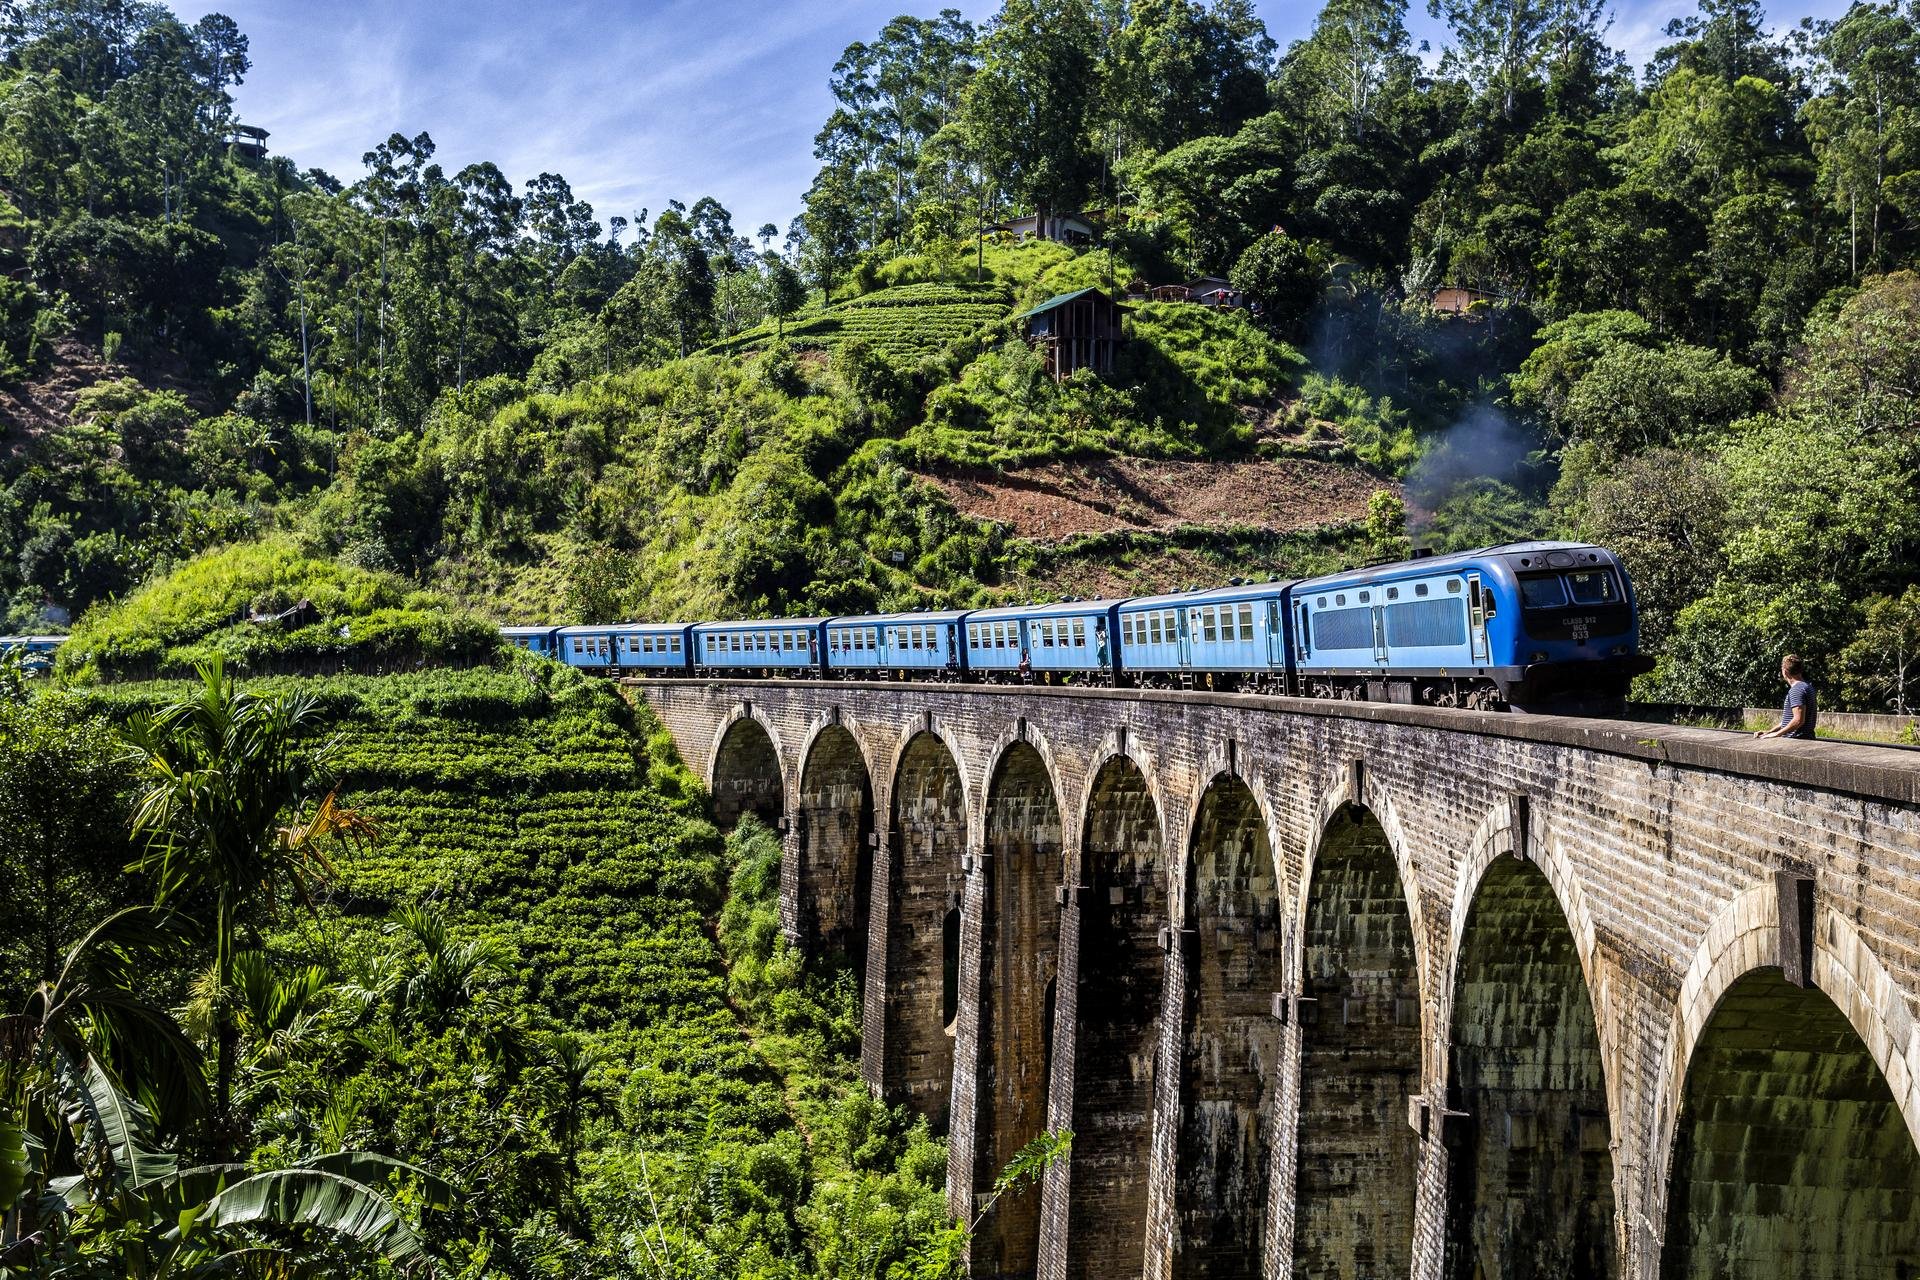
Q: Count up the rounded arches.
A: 9